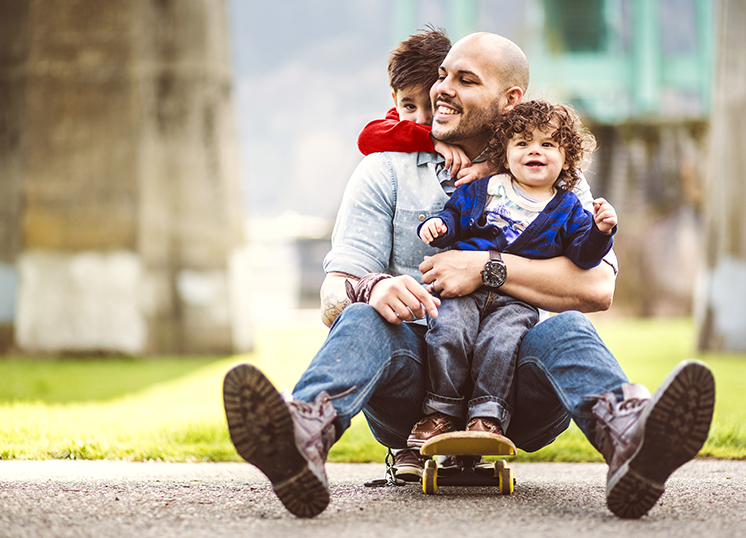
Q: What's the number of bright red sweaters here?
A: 1